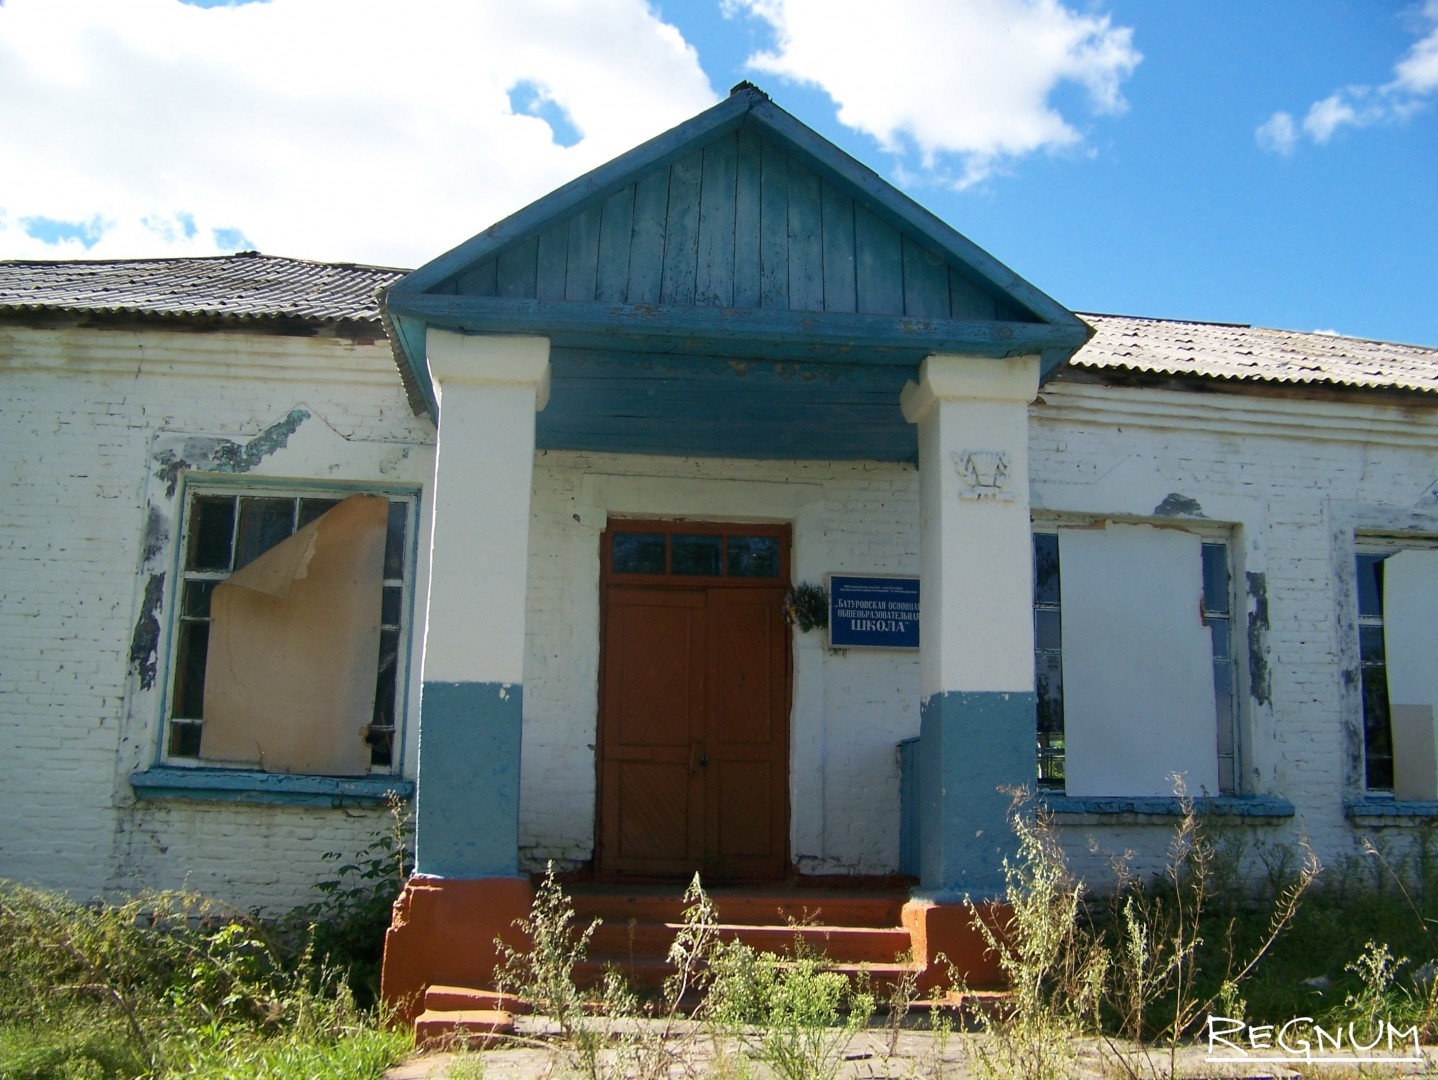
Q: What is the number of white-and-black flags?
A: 0